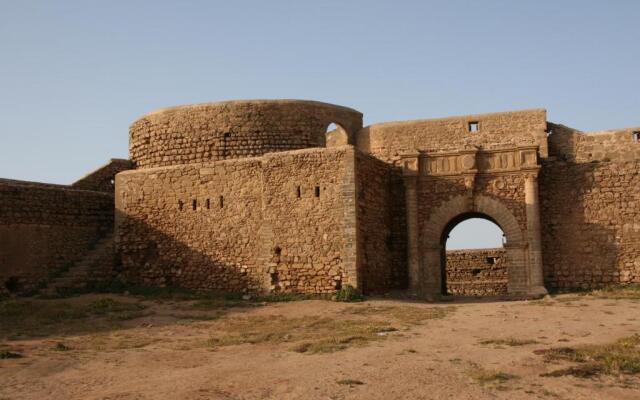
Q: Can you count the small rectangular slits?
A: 6